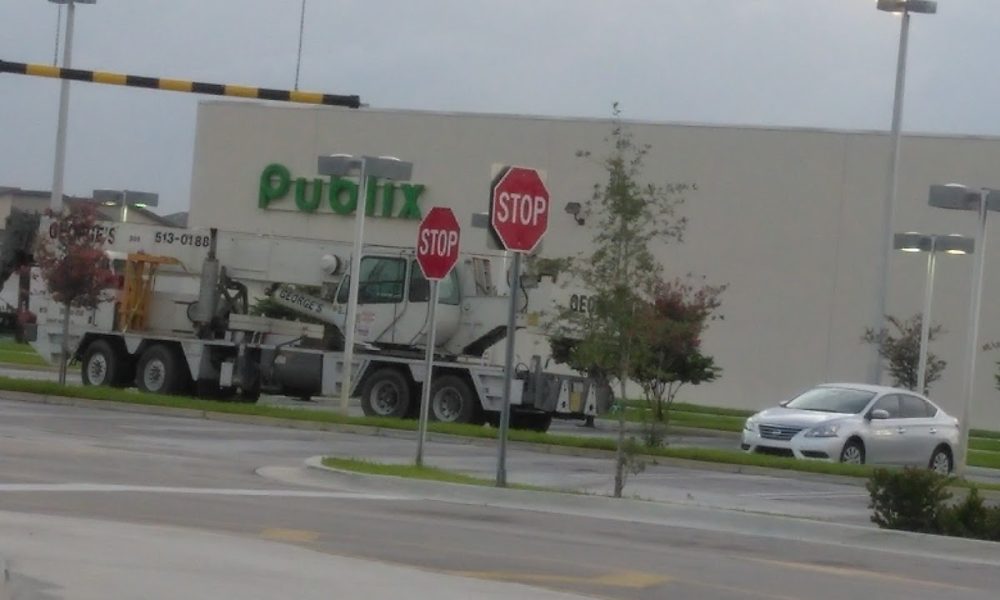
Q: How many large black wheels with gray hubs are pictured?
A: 4